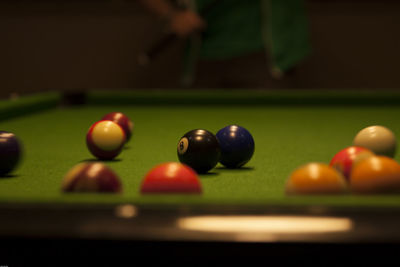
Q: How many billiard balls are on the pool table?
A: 11